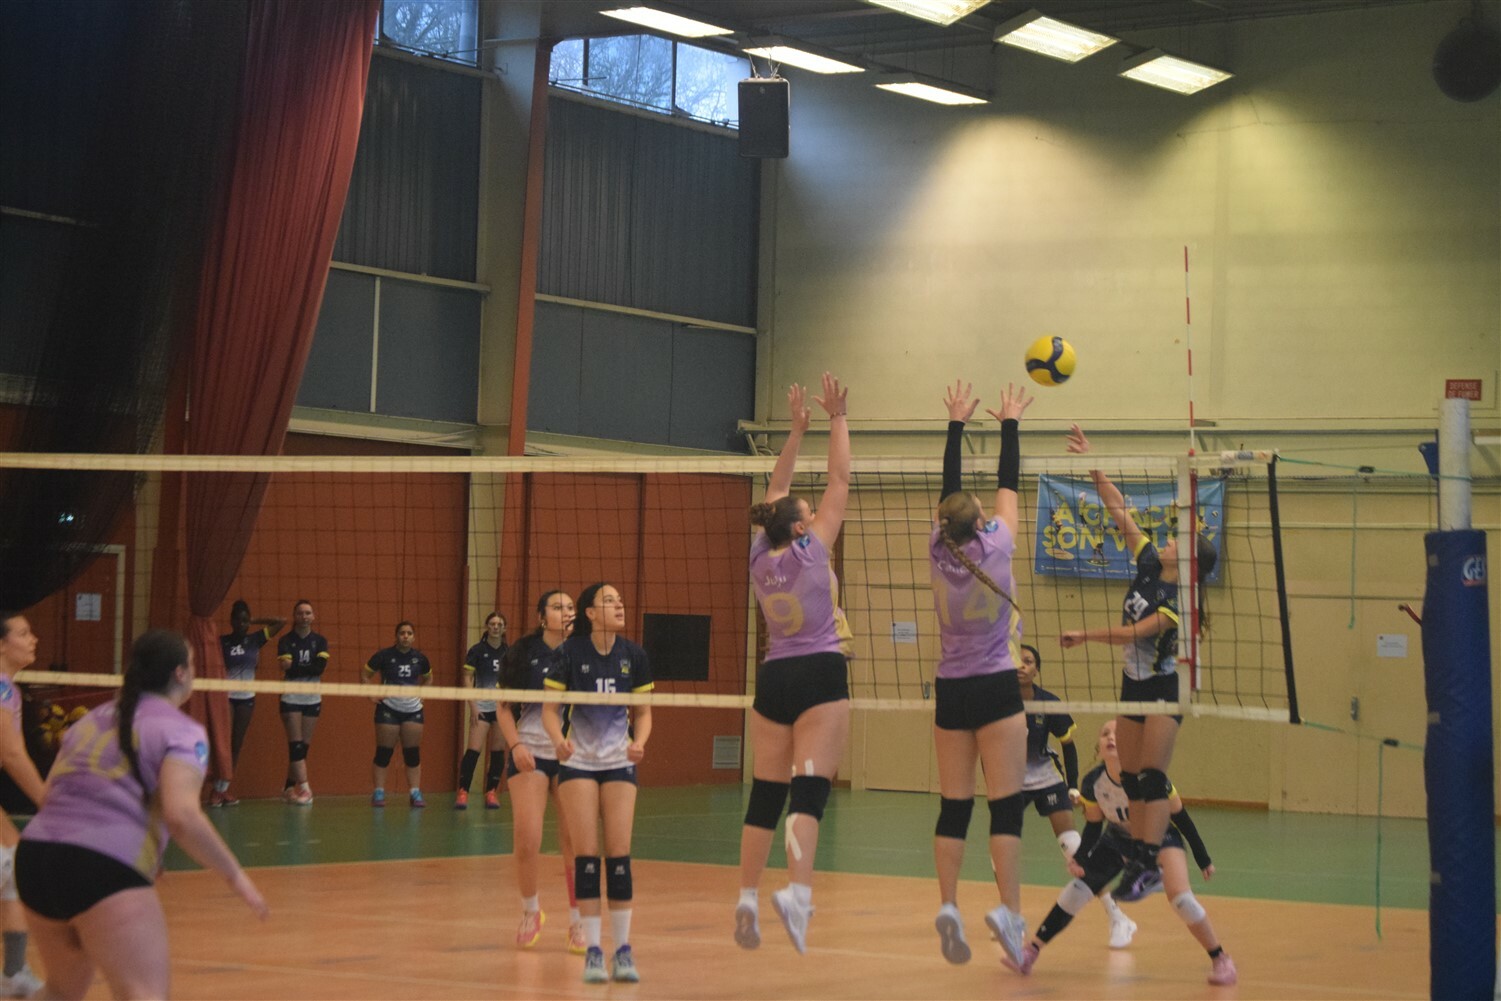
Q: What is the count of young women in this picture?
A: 13